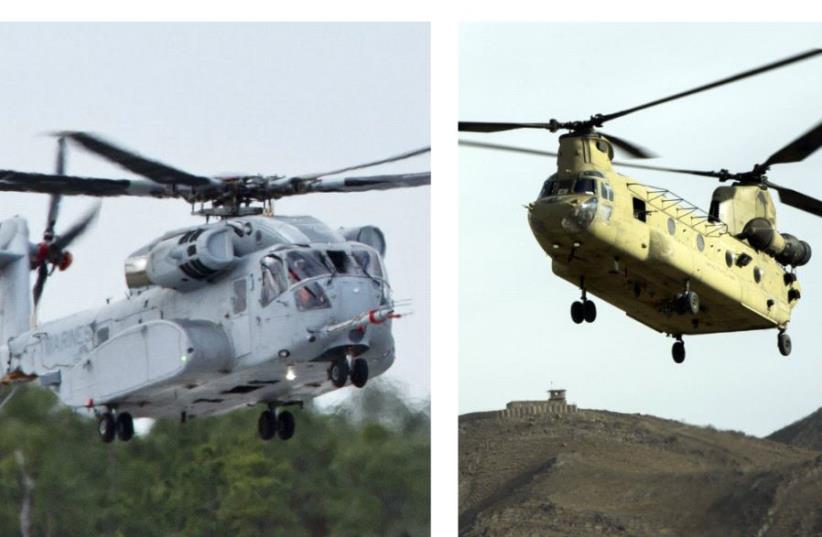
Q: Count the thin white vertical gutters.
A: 1